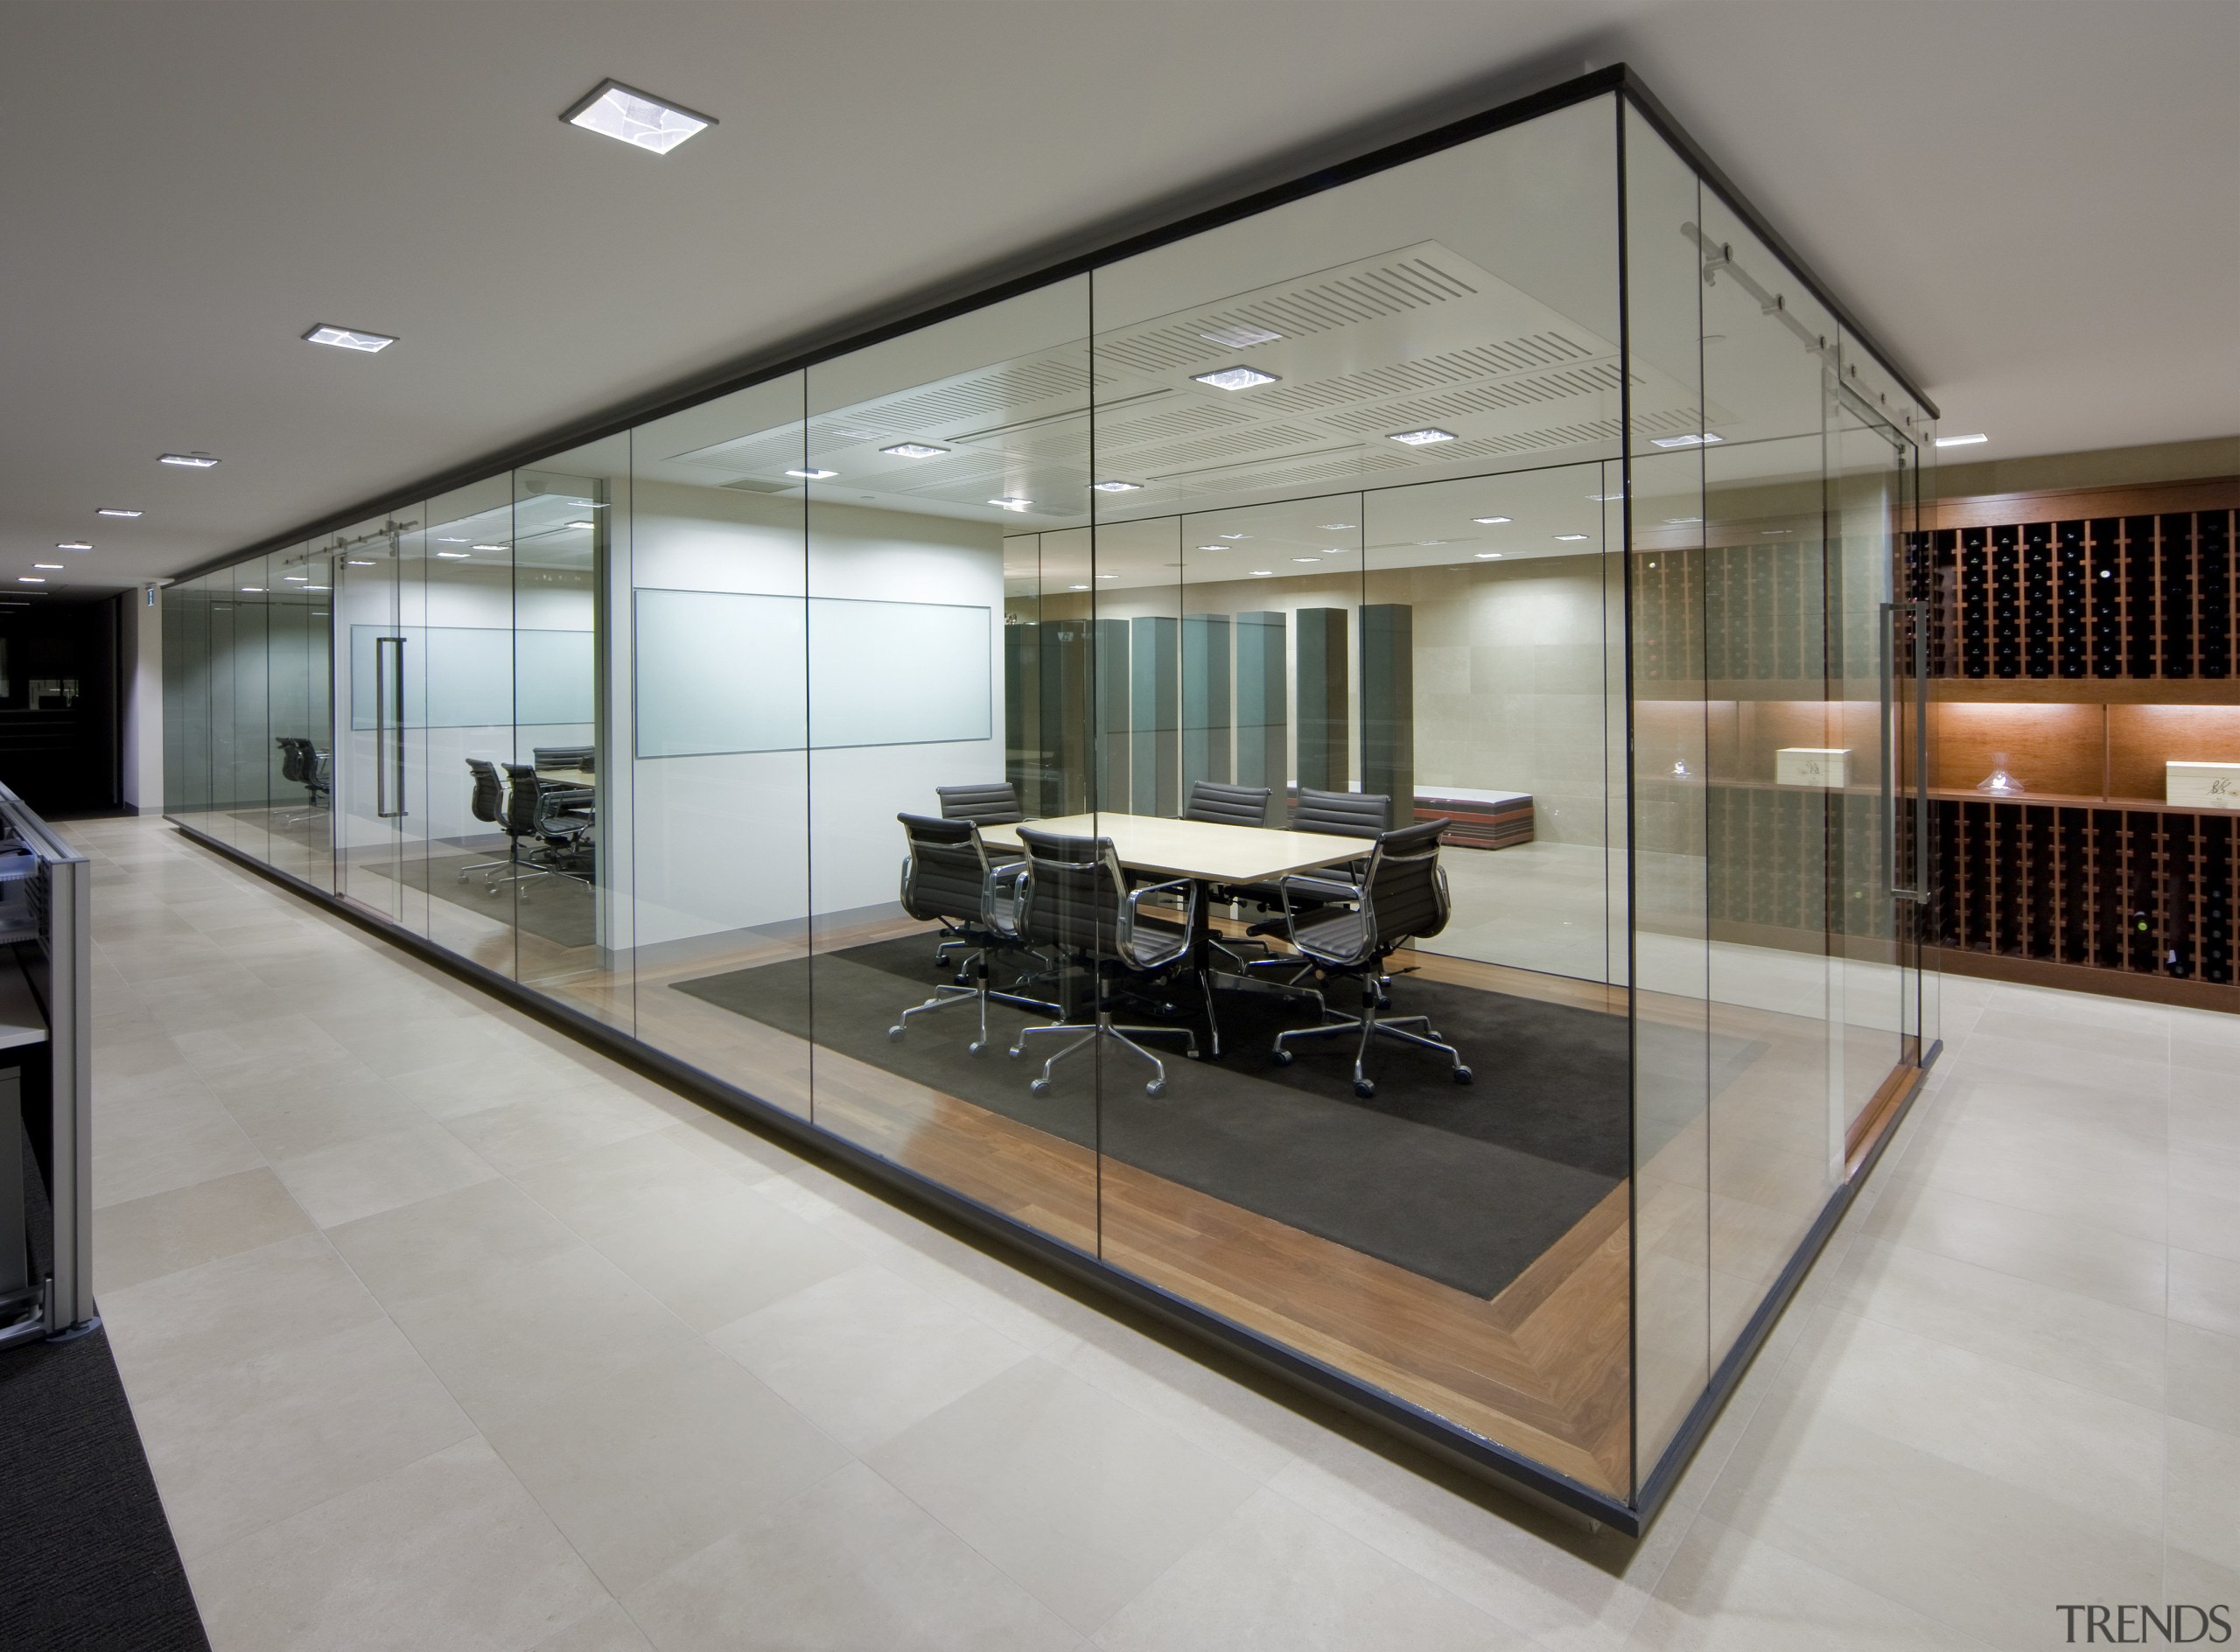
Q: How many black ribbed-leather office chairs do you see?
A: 11